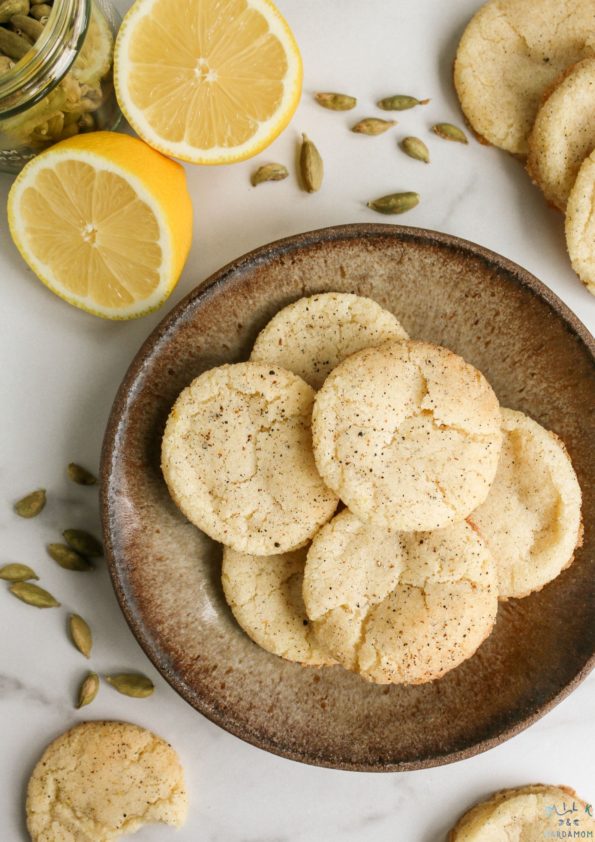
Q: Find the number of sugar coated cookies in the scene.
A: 11